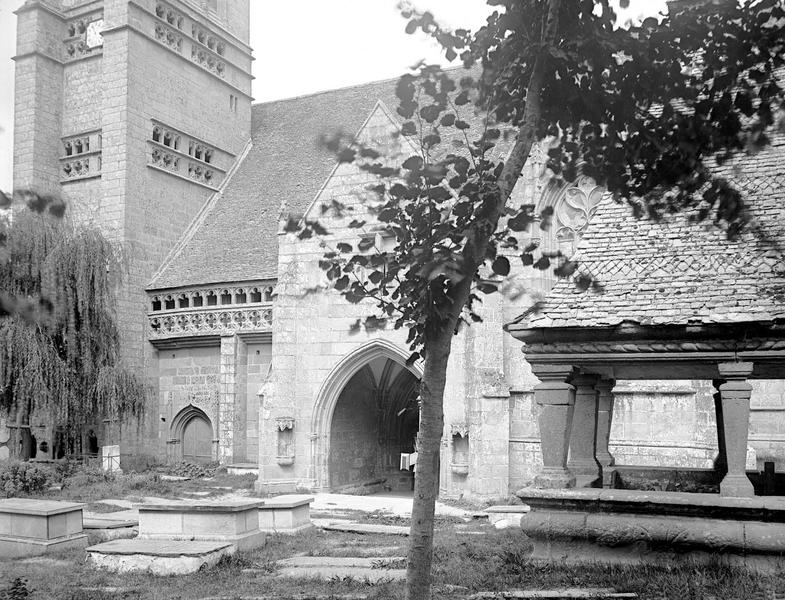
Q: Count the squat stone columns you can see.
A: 5